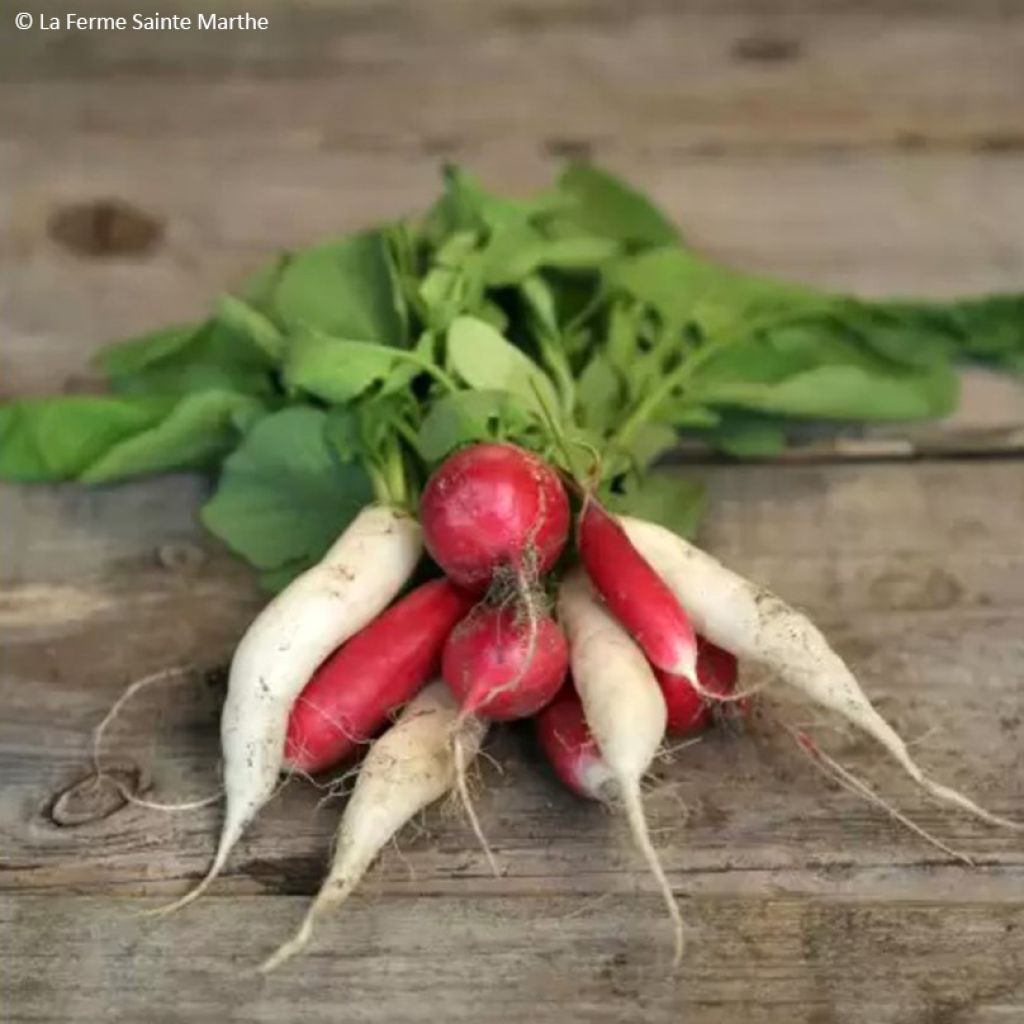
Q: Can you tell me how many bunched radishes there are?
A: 10